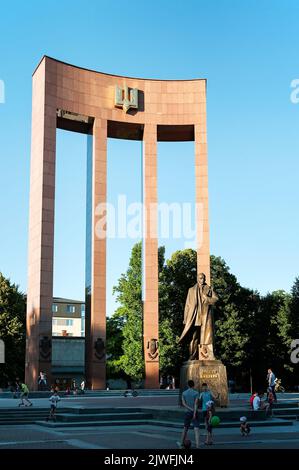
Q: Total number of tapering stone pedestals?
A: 1